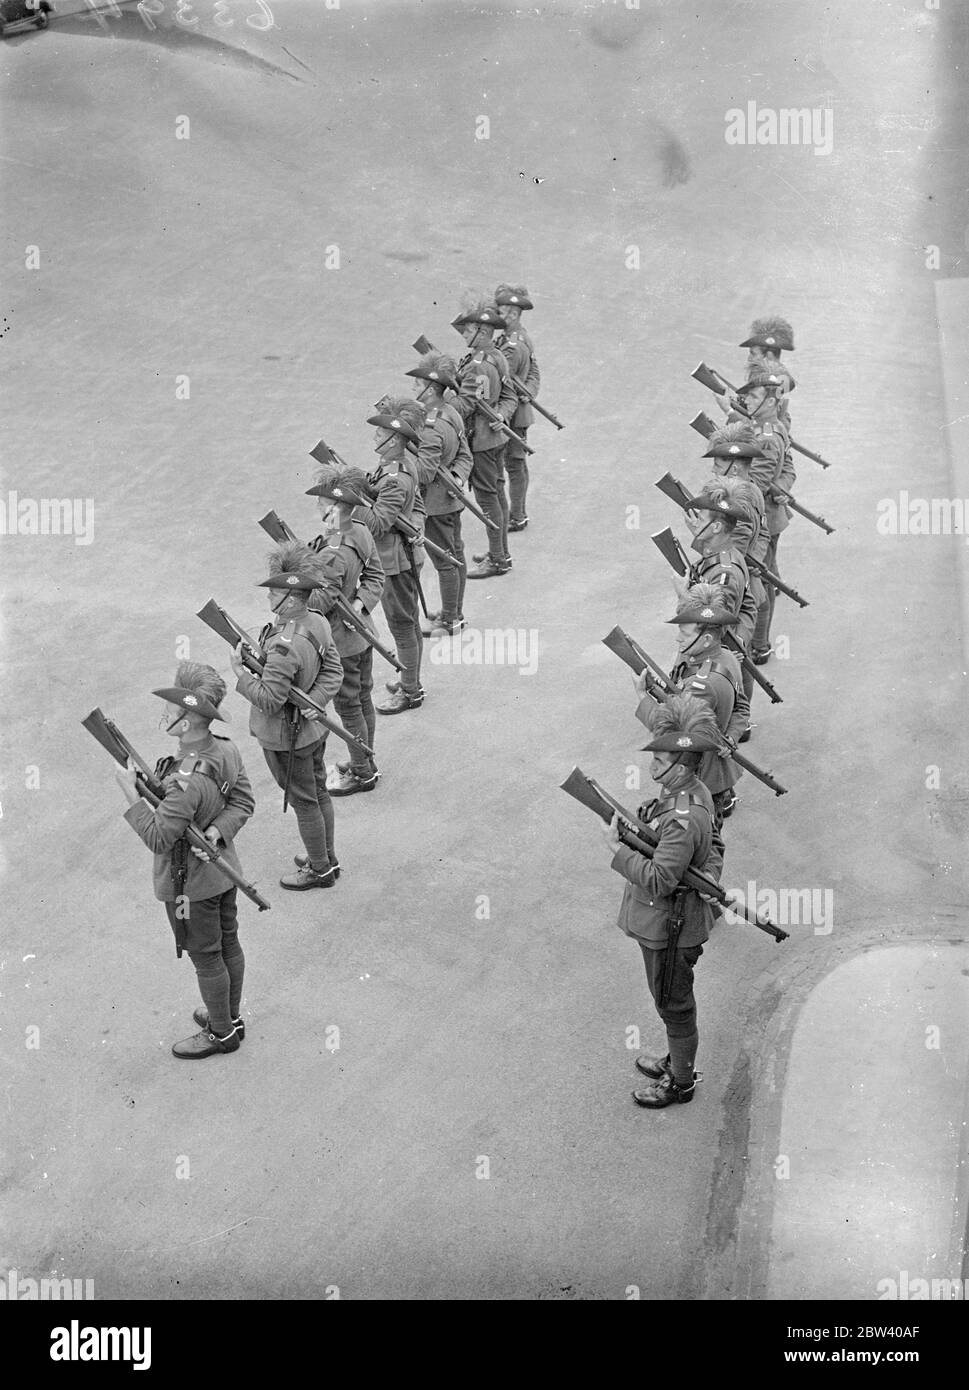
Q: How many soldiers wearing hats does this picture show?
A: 13